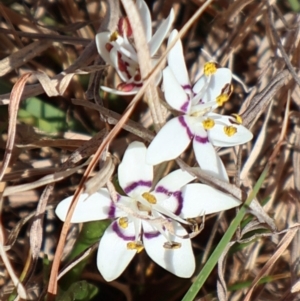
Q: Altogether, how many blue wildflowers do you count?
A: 0